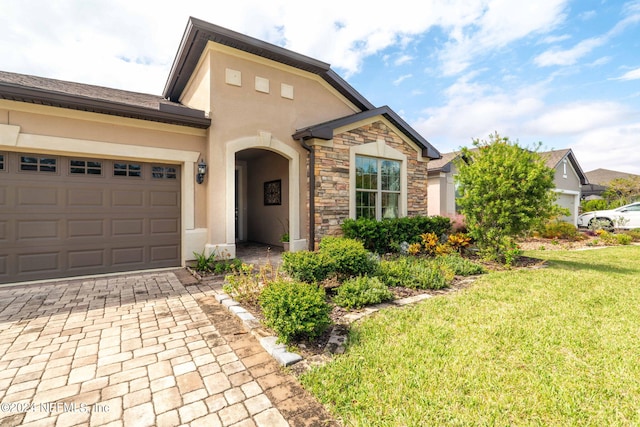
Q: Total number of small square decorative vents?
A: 3